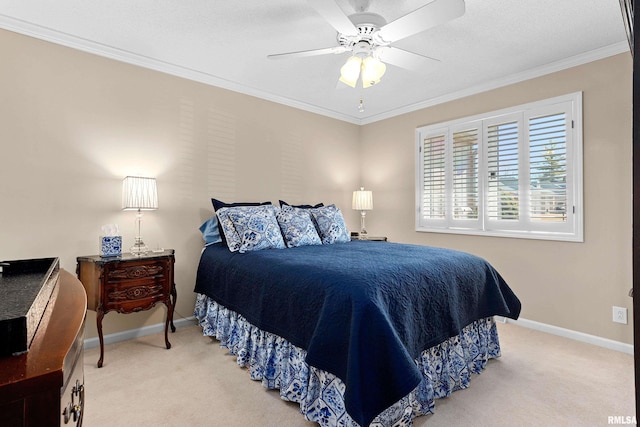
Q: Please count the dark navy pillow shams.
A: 2